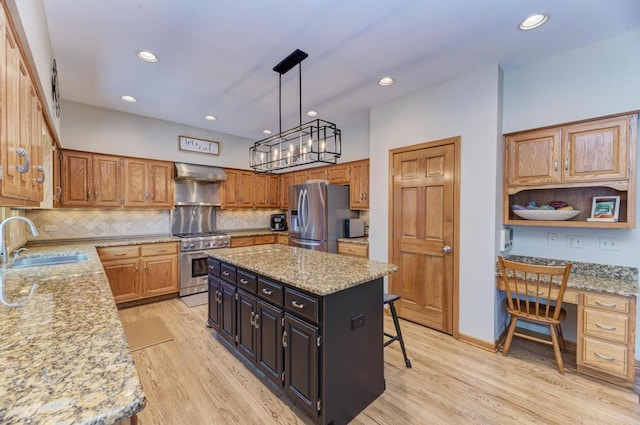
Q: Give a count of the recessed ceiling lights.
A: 7